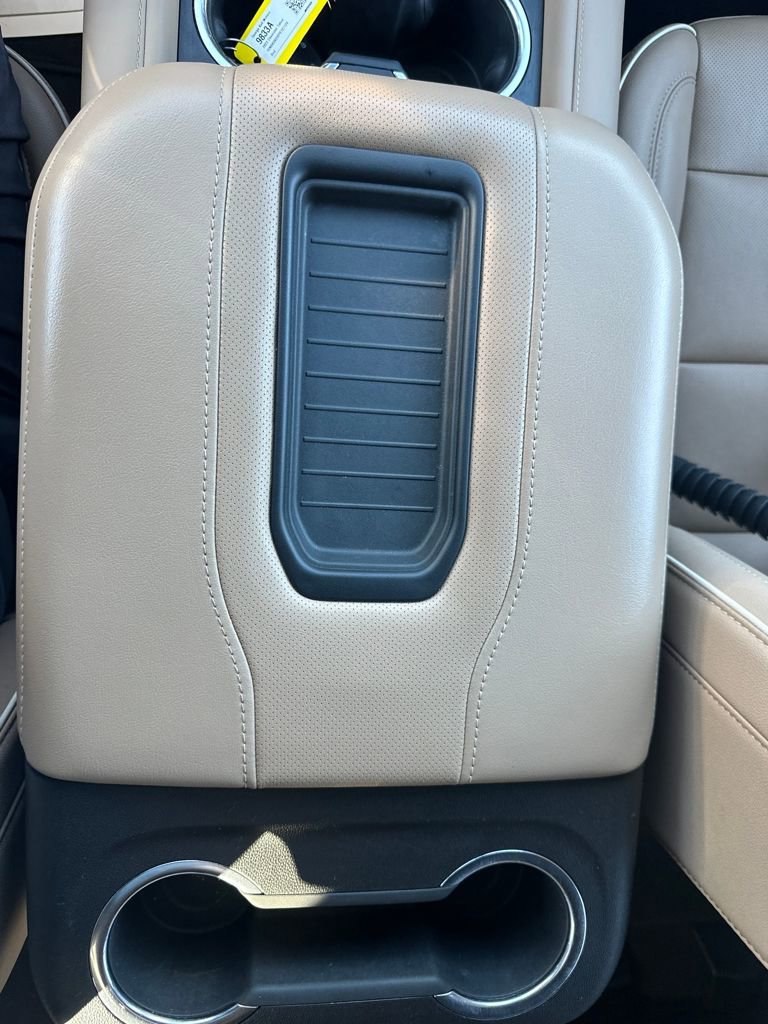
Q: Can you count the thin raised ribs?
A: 9